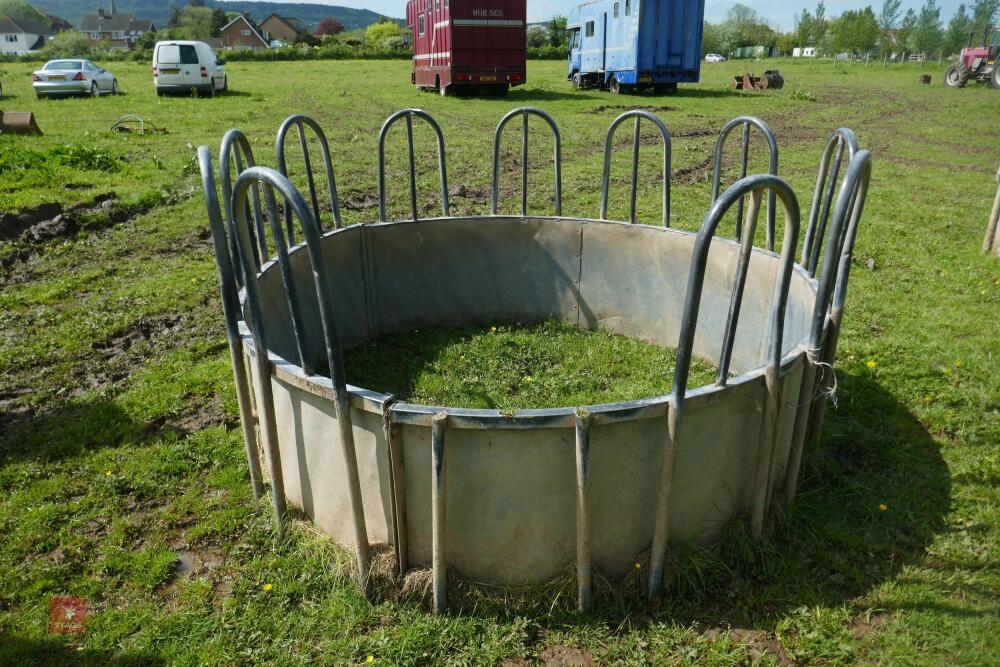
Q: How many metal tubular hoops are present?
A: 11